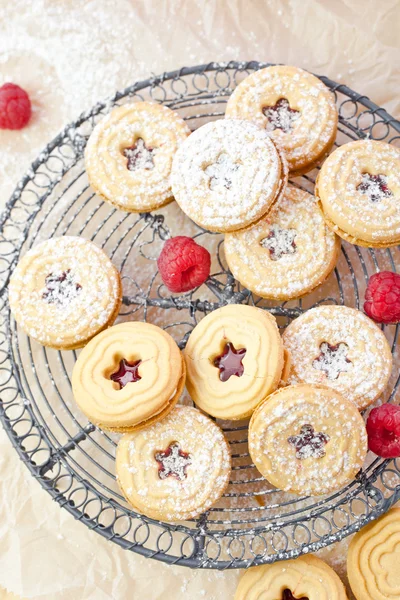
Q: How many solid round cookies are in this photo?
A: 1